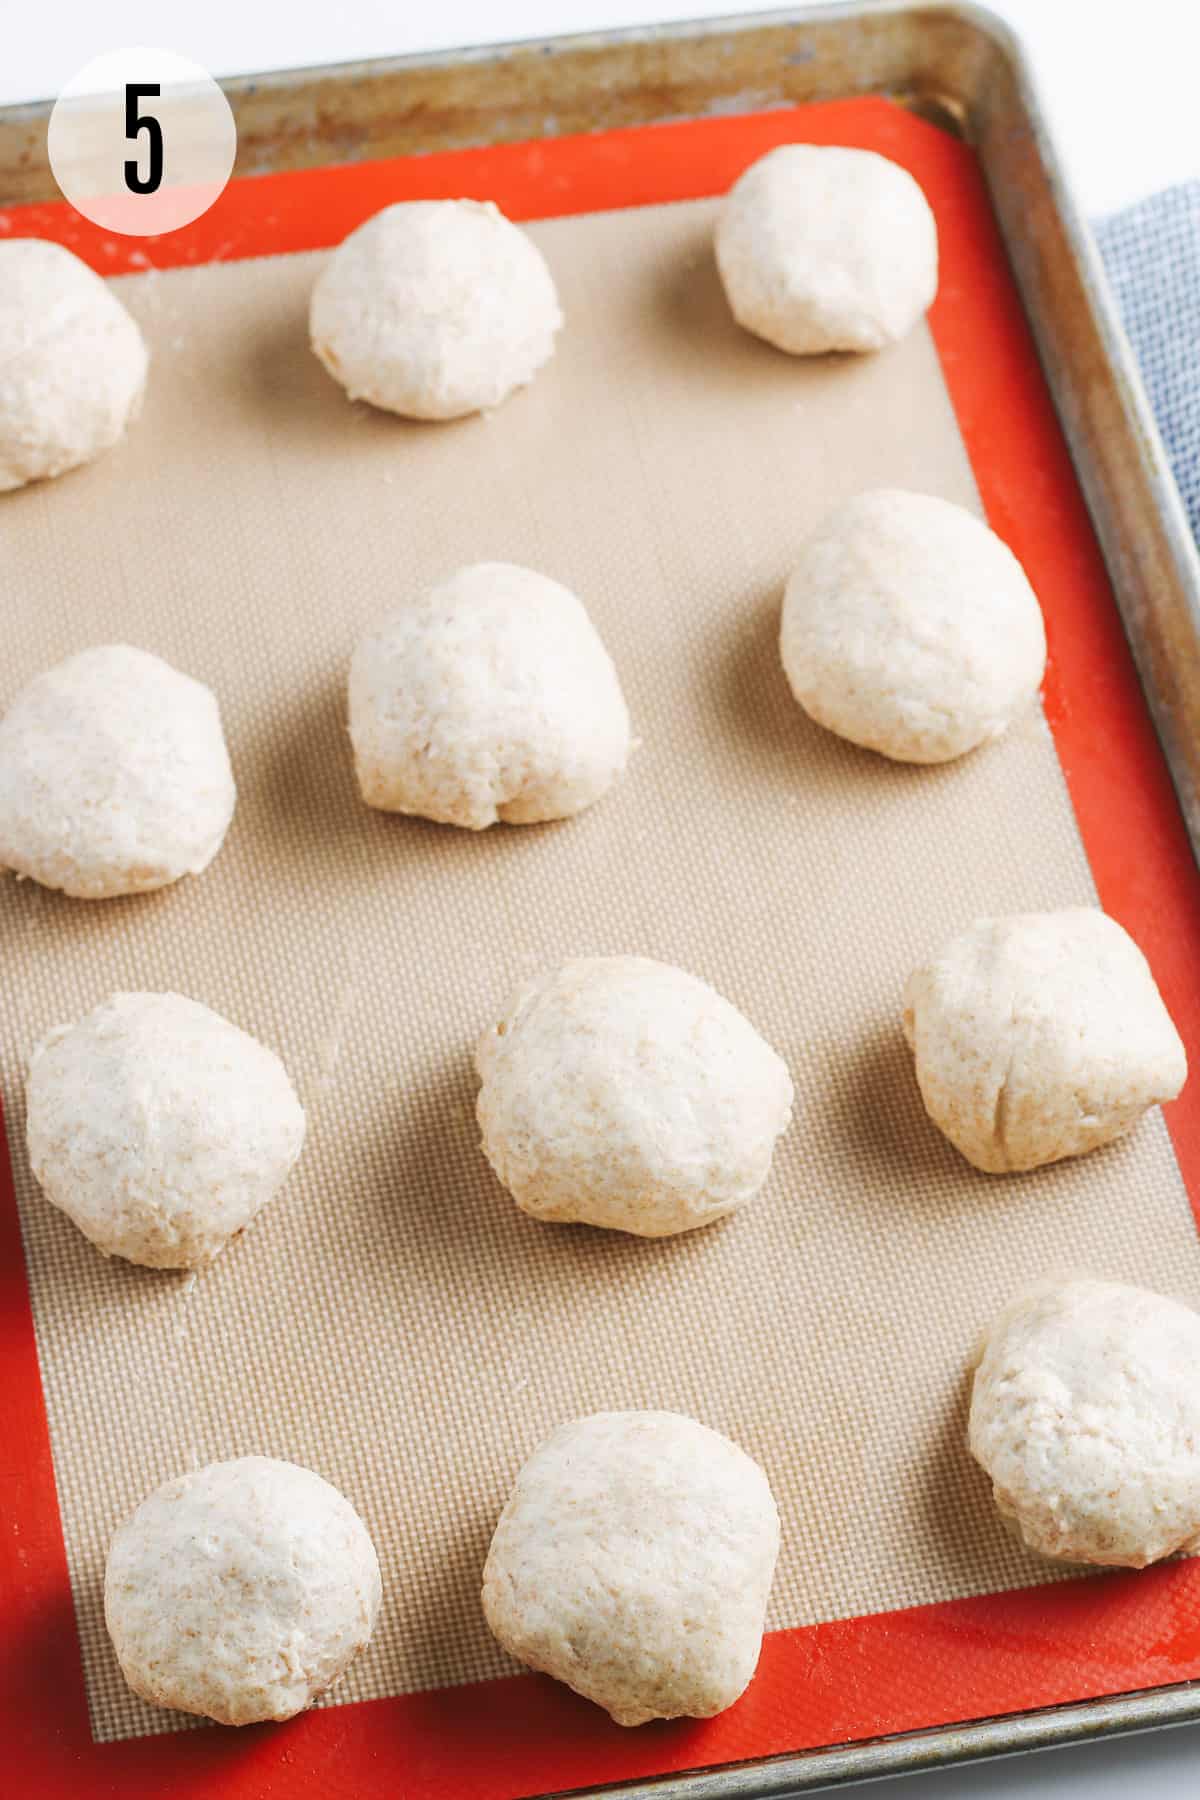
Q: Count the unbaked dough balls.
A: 12